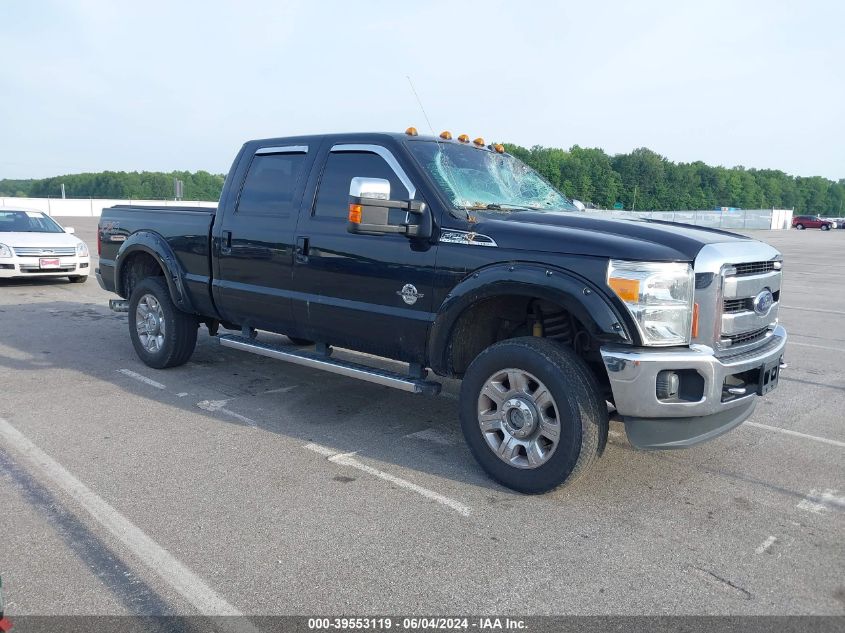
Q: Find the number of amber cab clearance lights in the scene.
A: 5